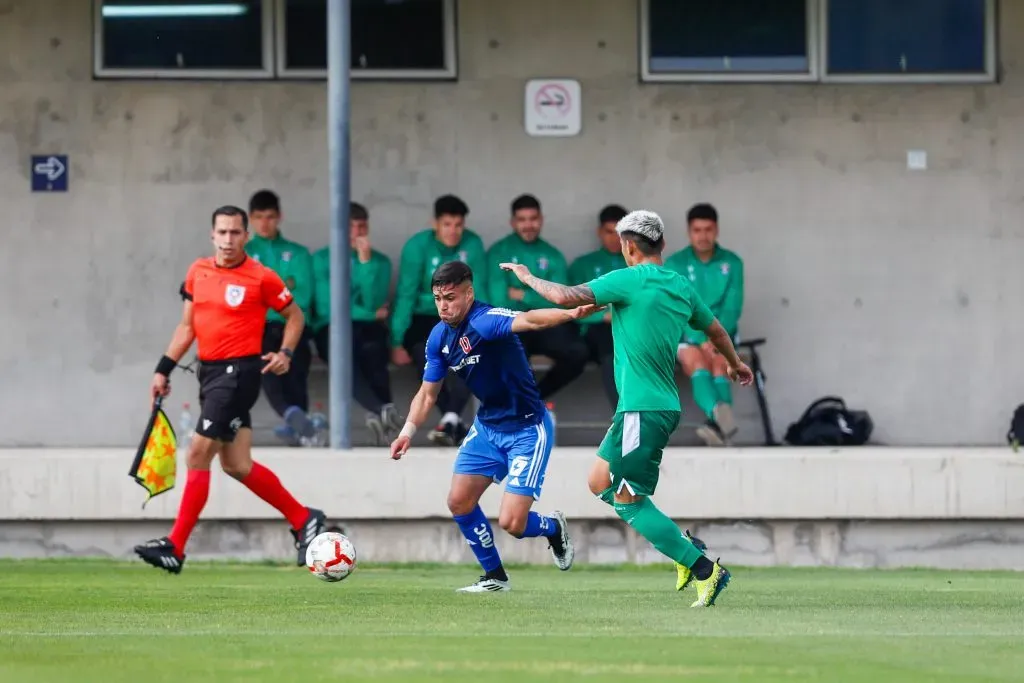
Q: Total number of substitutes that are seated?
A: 6